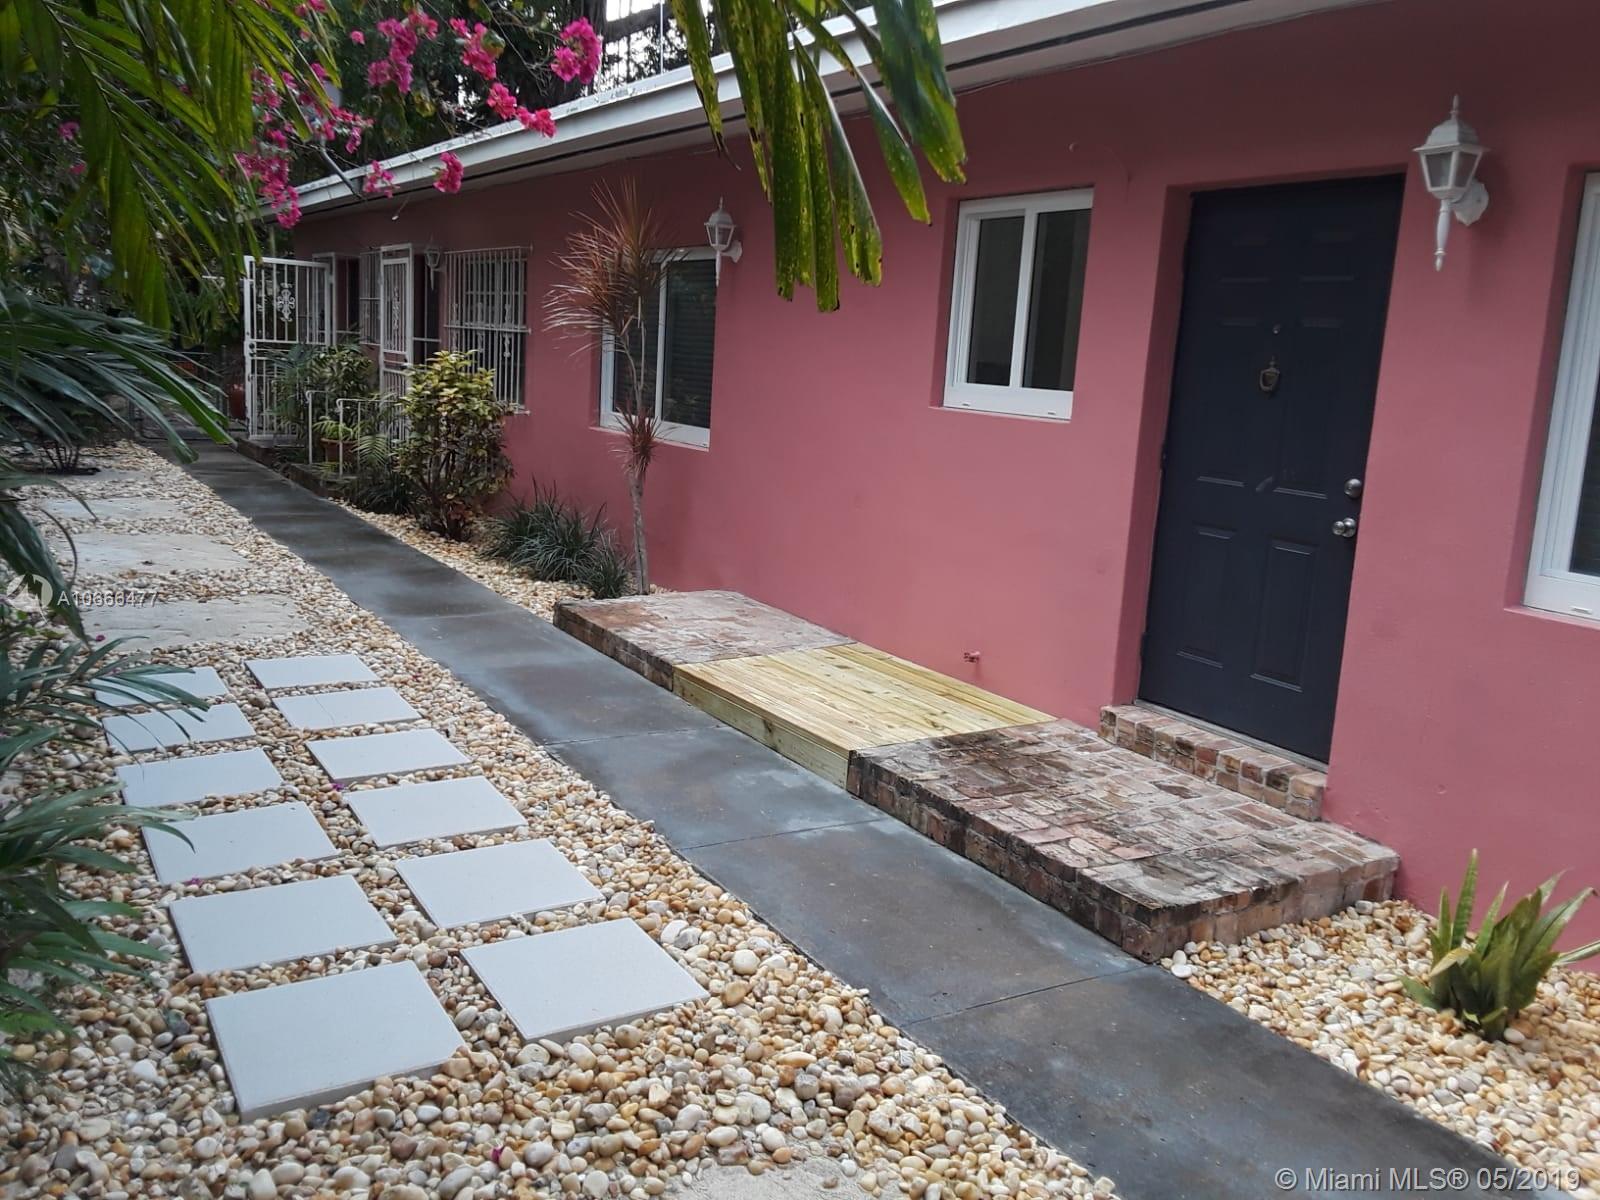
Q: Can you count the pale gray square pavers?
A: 12